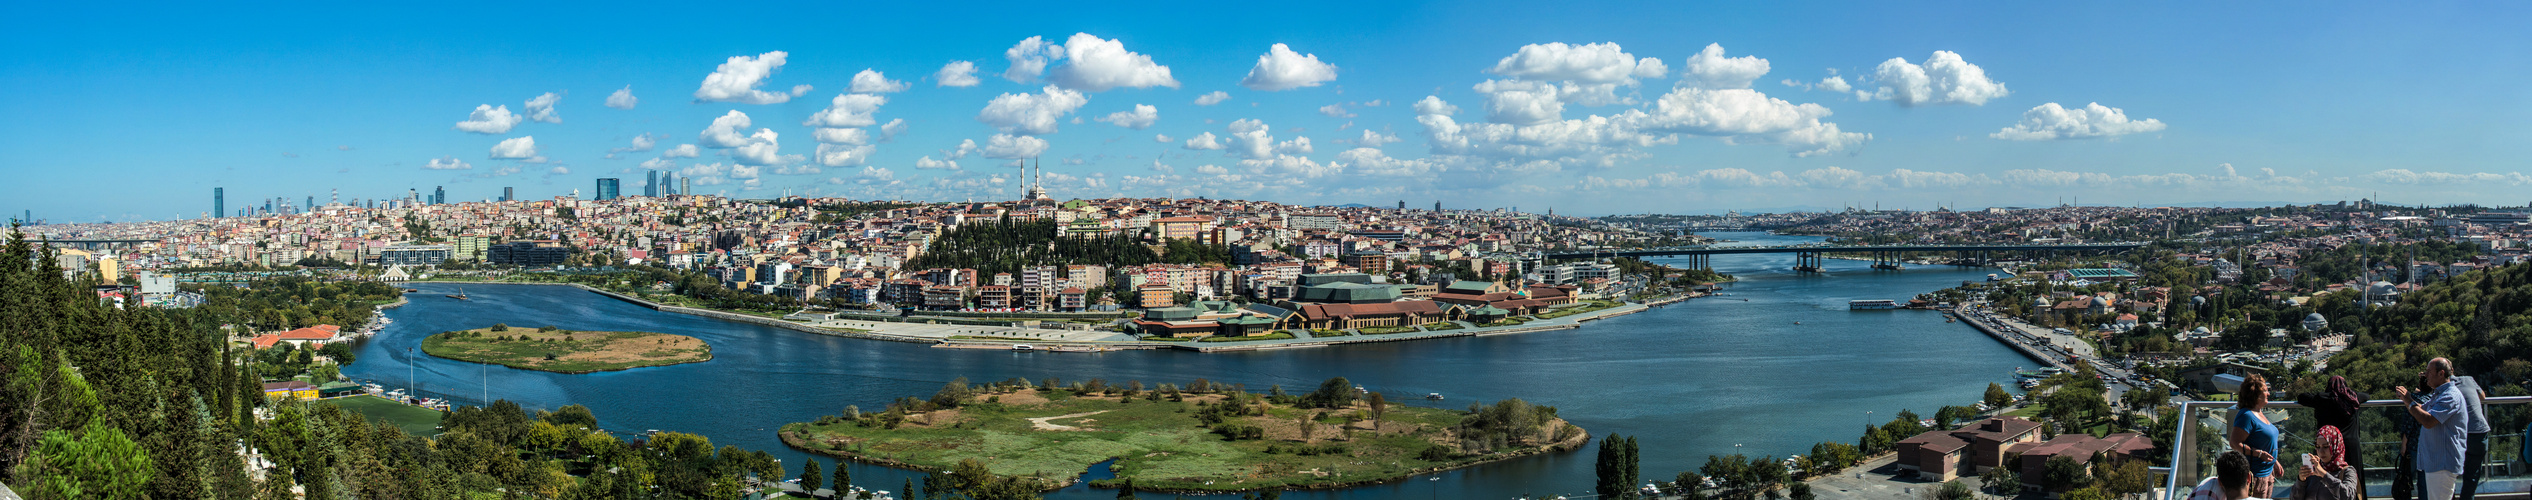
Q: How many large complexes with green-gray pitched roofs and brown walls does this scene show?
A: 1